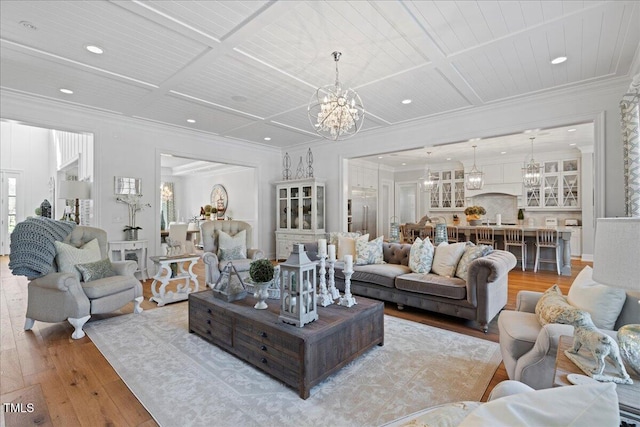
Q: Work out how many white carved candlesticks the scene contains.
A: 3